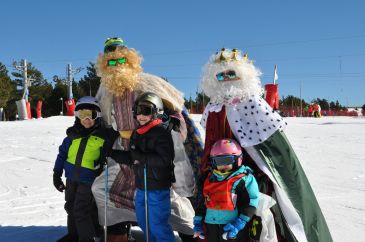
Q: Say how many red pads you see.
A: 4